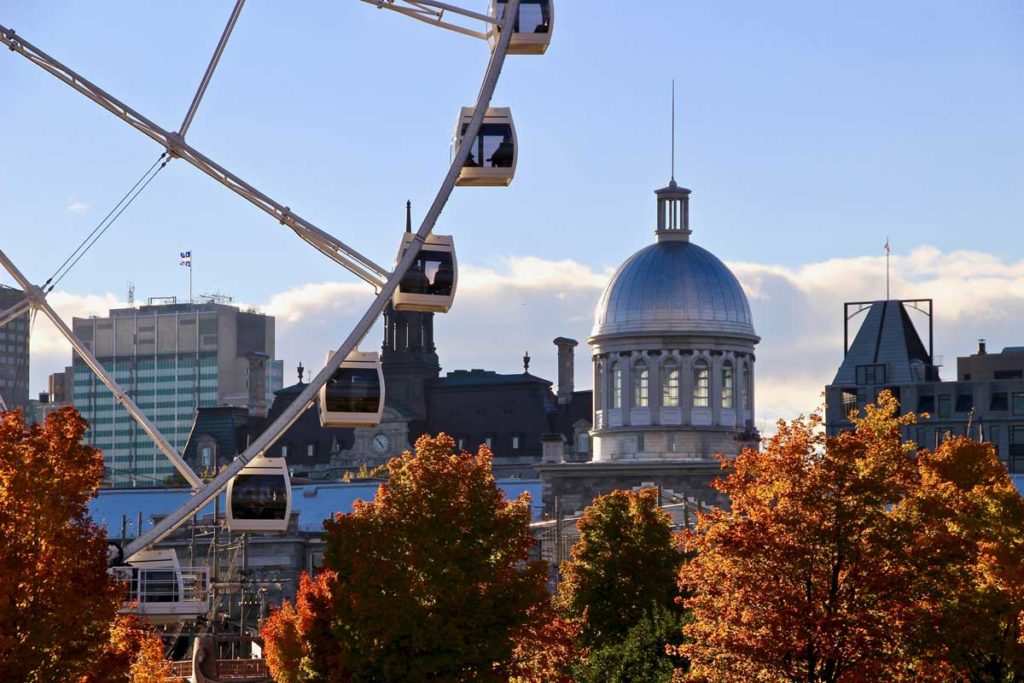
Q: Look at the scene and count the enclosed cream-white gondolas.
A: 6